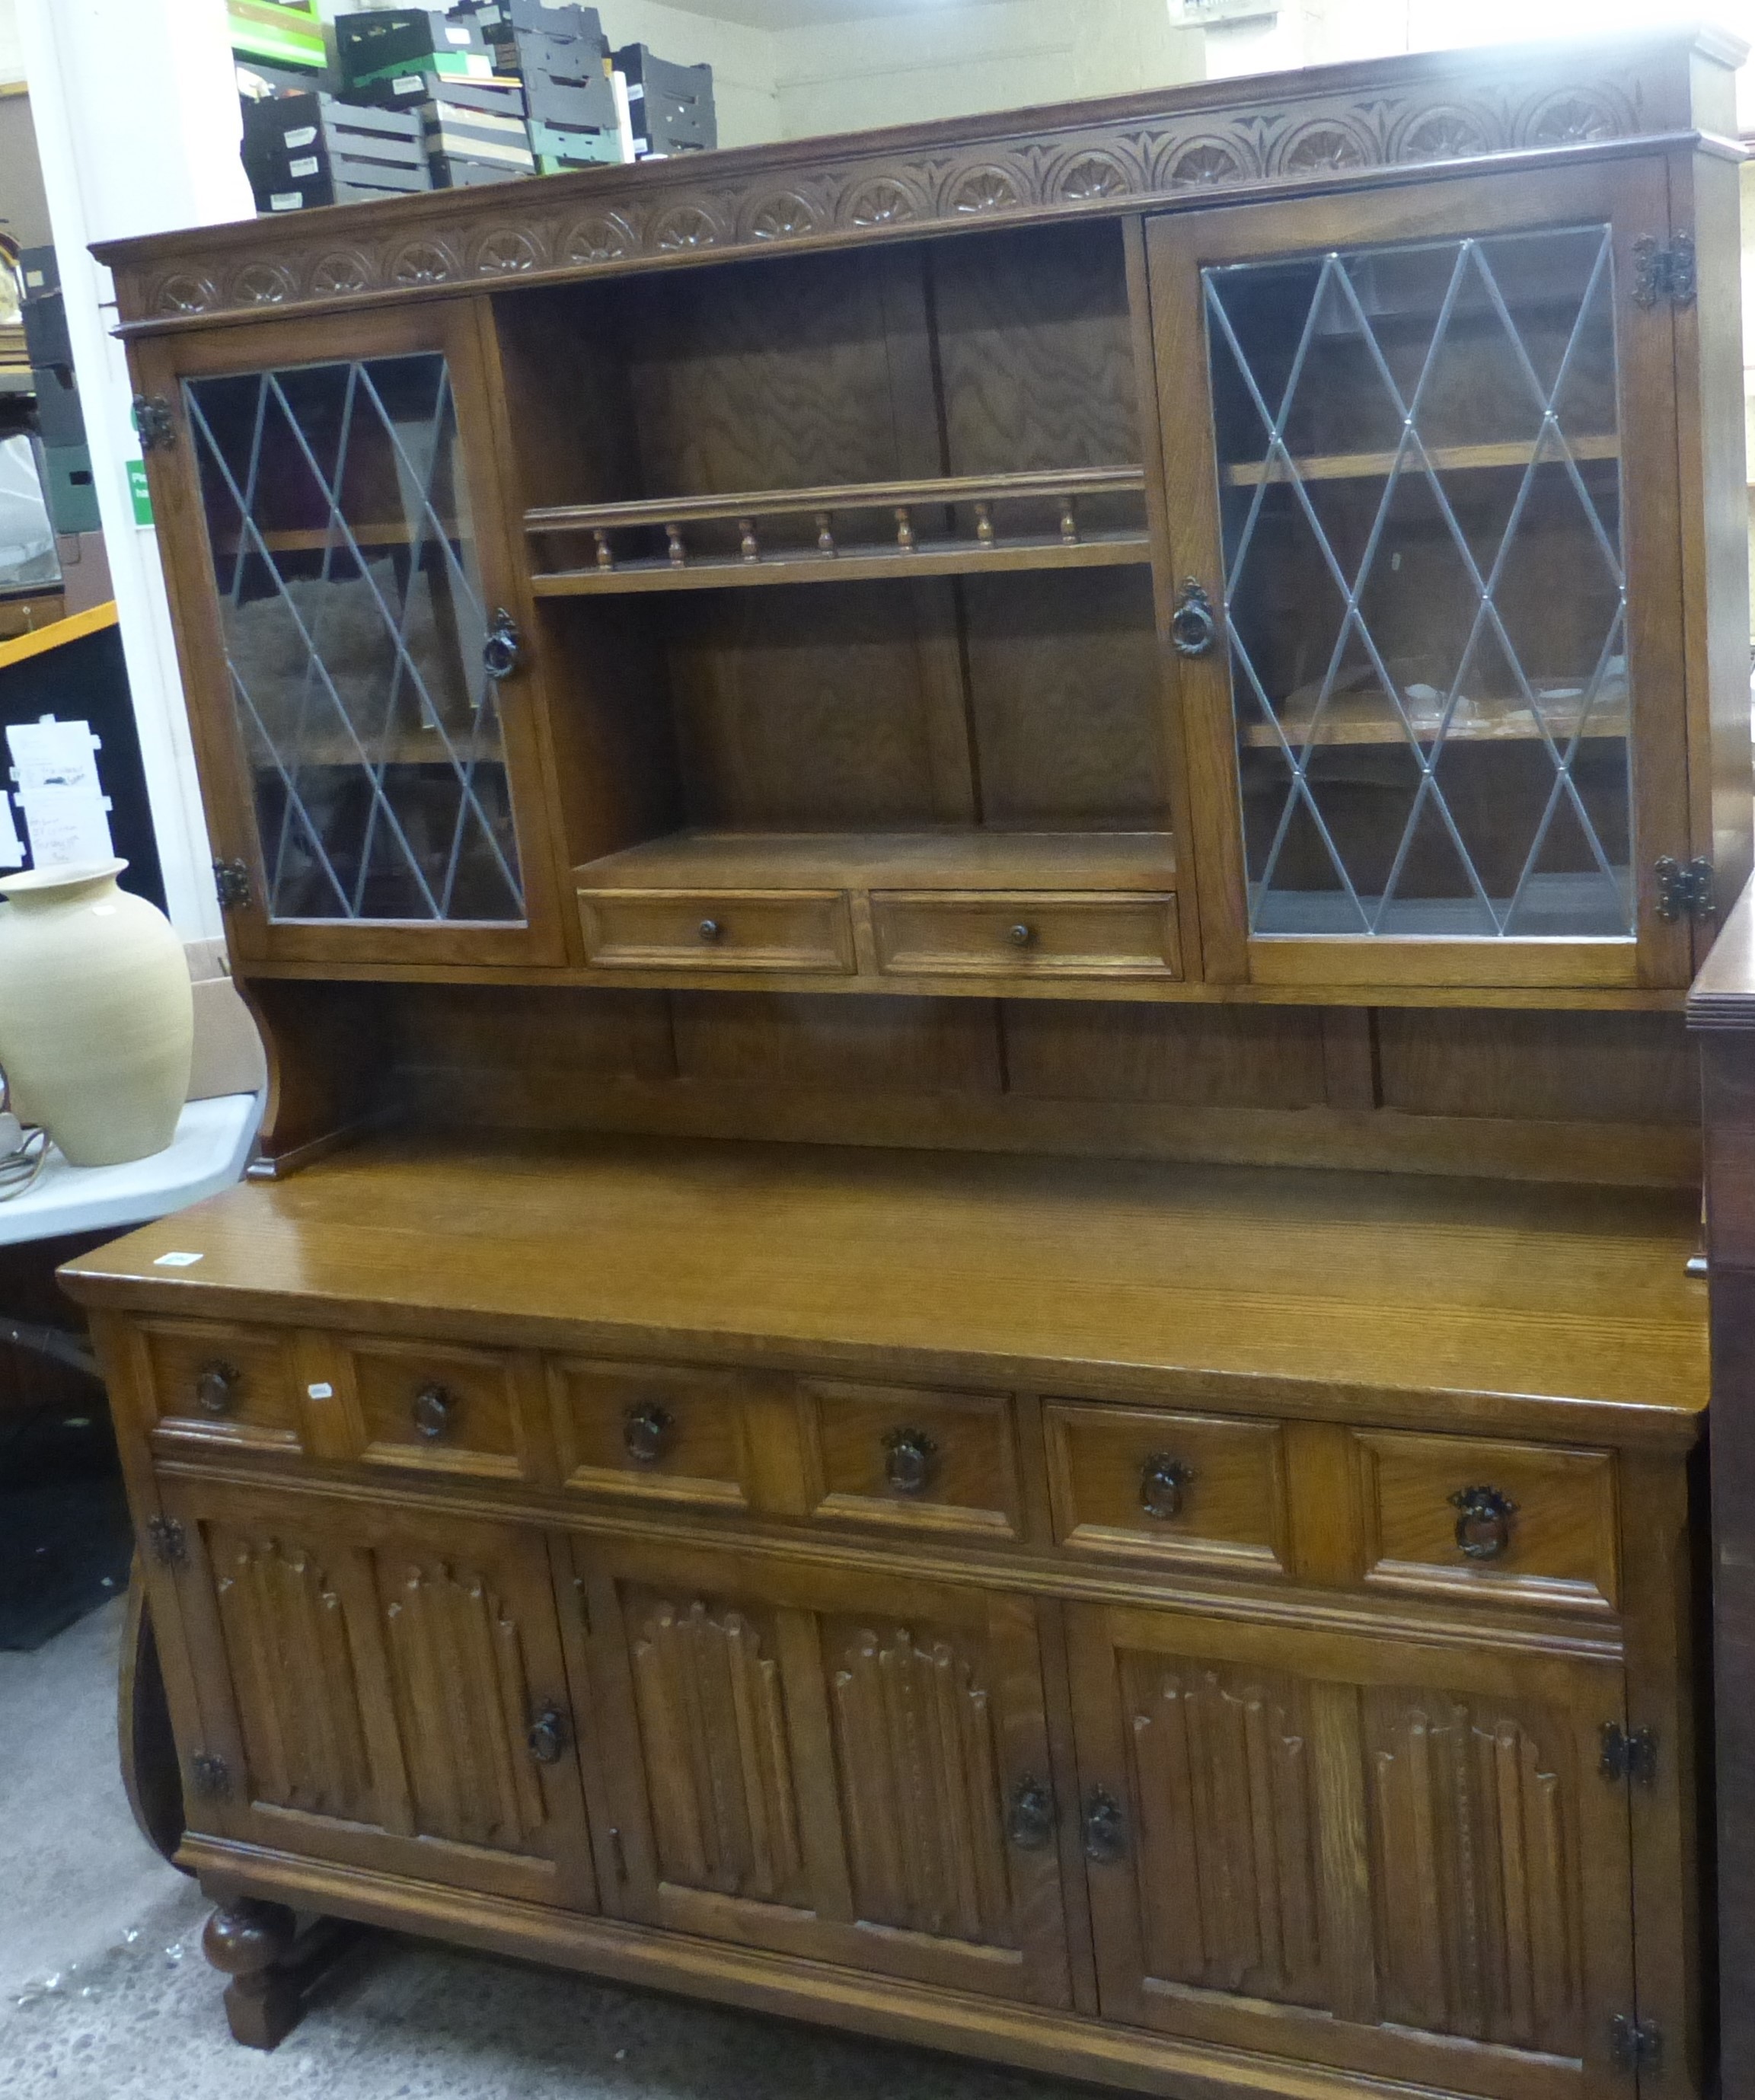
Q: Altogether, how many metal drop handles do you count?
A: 11